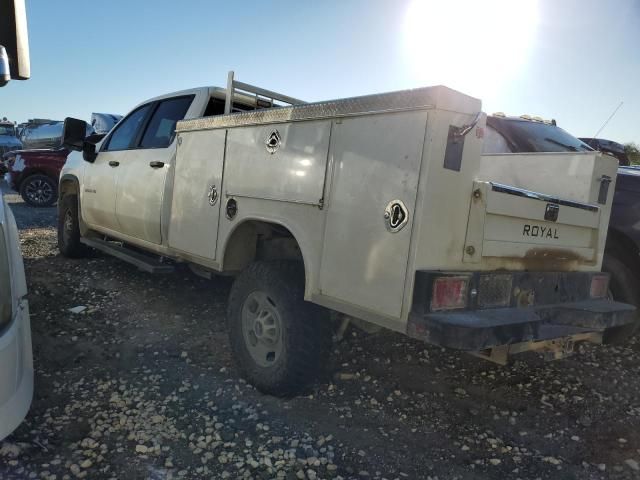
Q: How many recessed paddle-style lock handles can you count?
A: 3